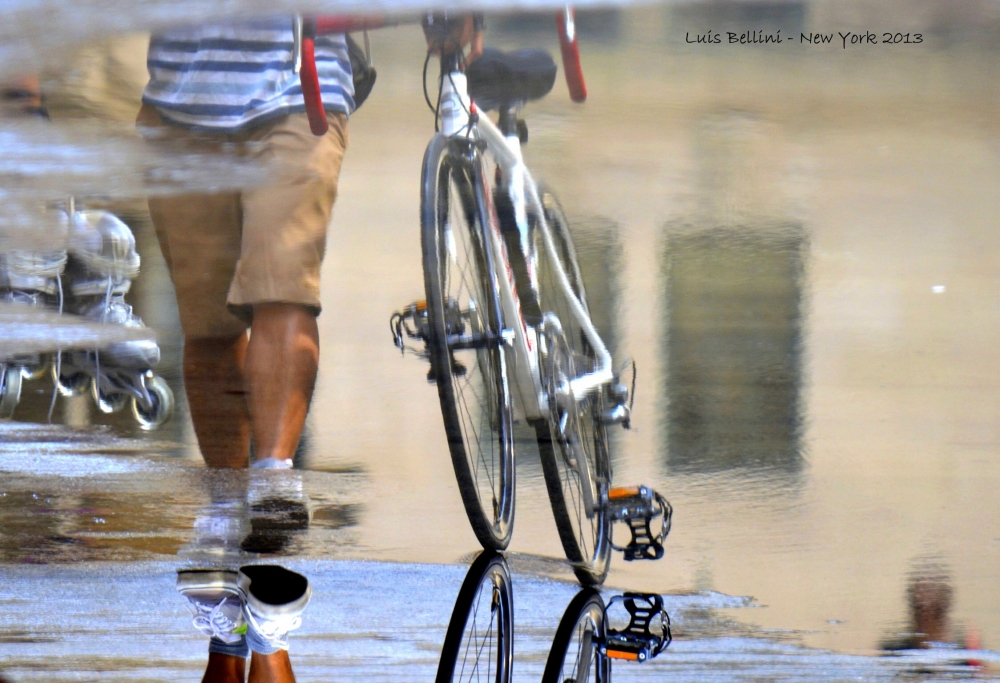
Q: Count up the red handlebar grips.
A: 2